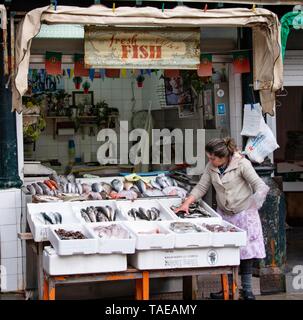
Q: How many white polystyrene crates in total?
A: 11